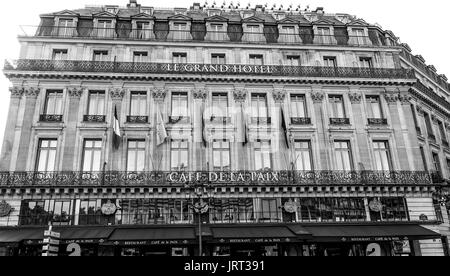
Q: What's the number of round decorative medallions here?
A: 5